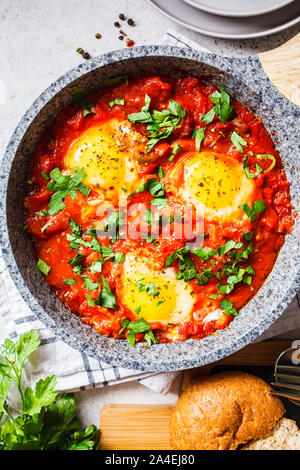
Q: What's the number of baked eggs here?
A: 3